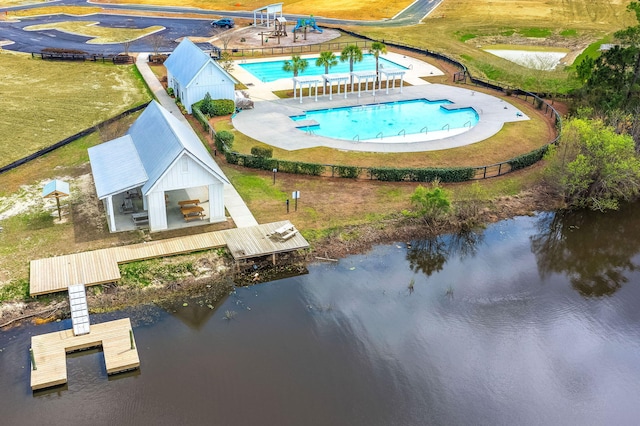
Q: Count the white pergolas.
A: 4